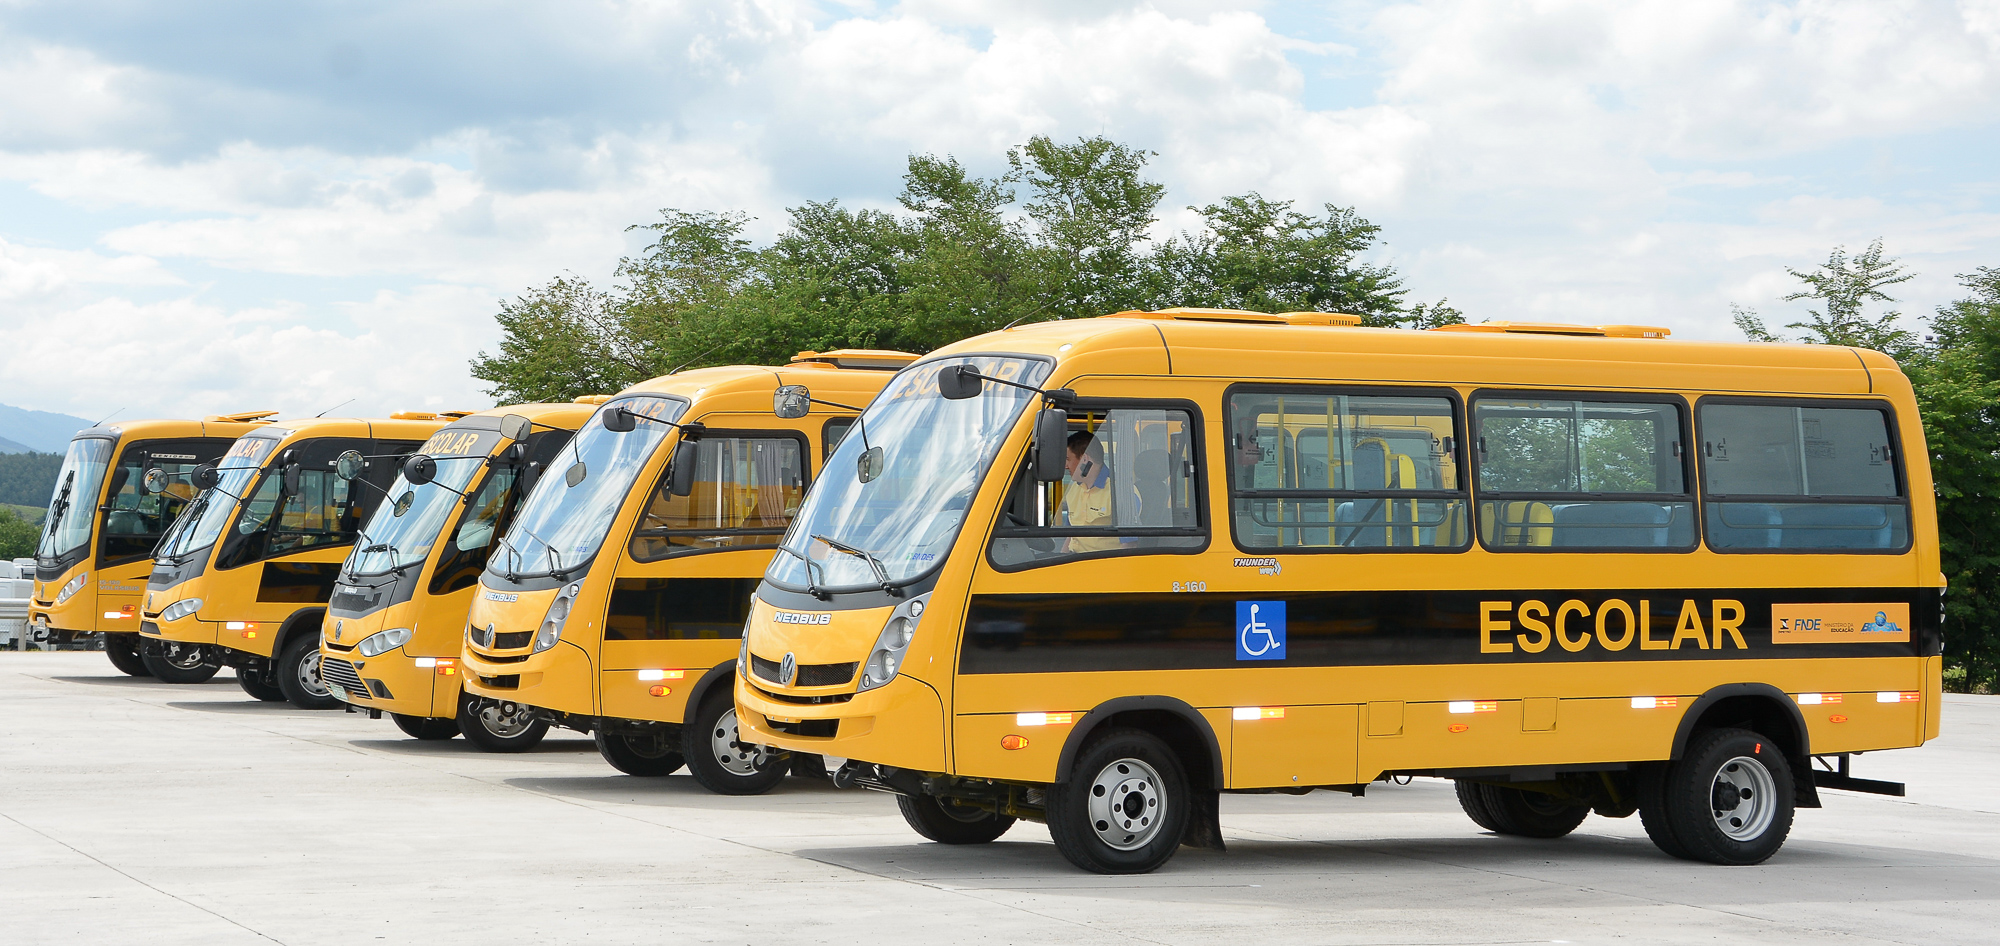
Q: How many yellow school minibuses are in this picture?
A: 5